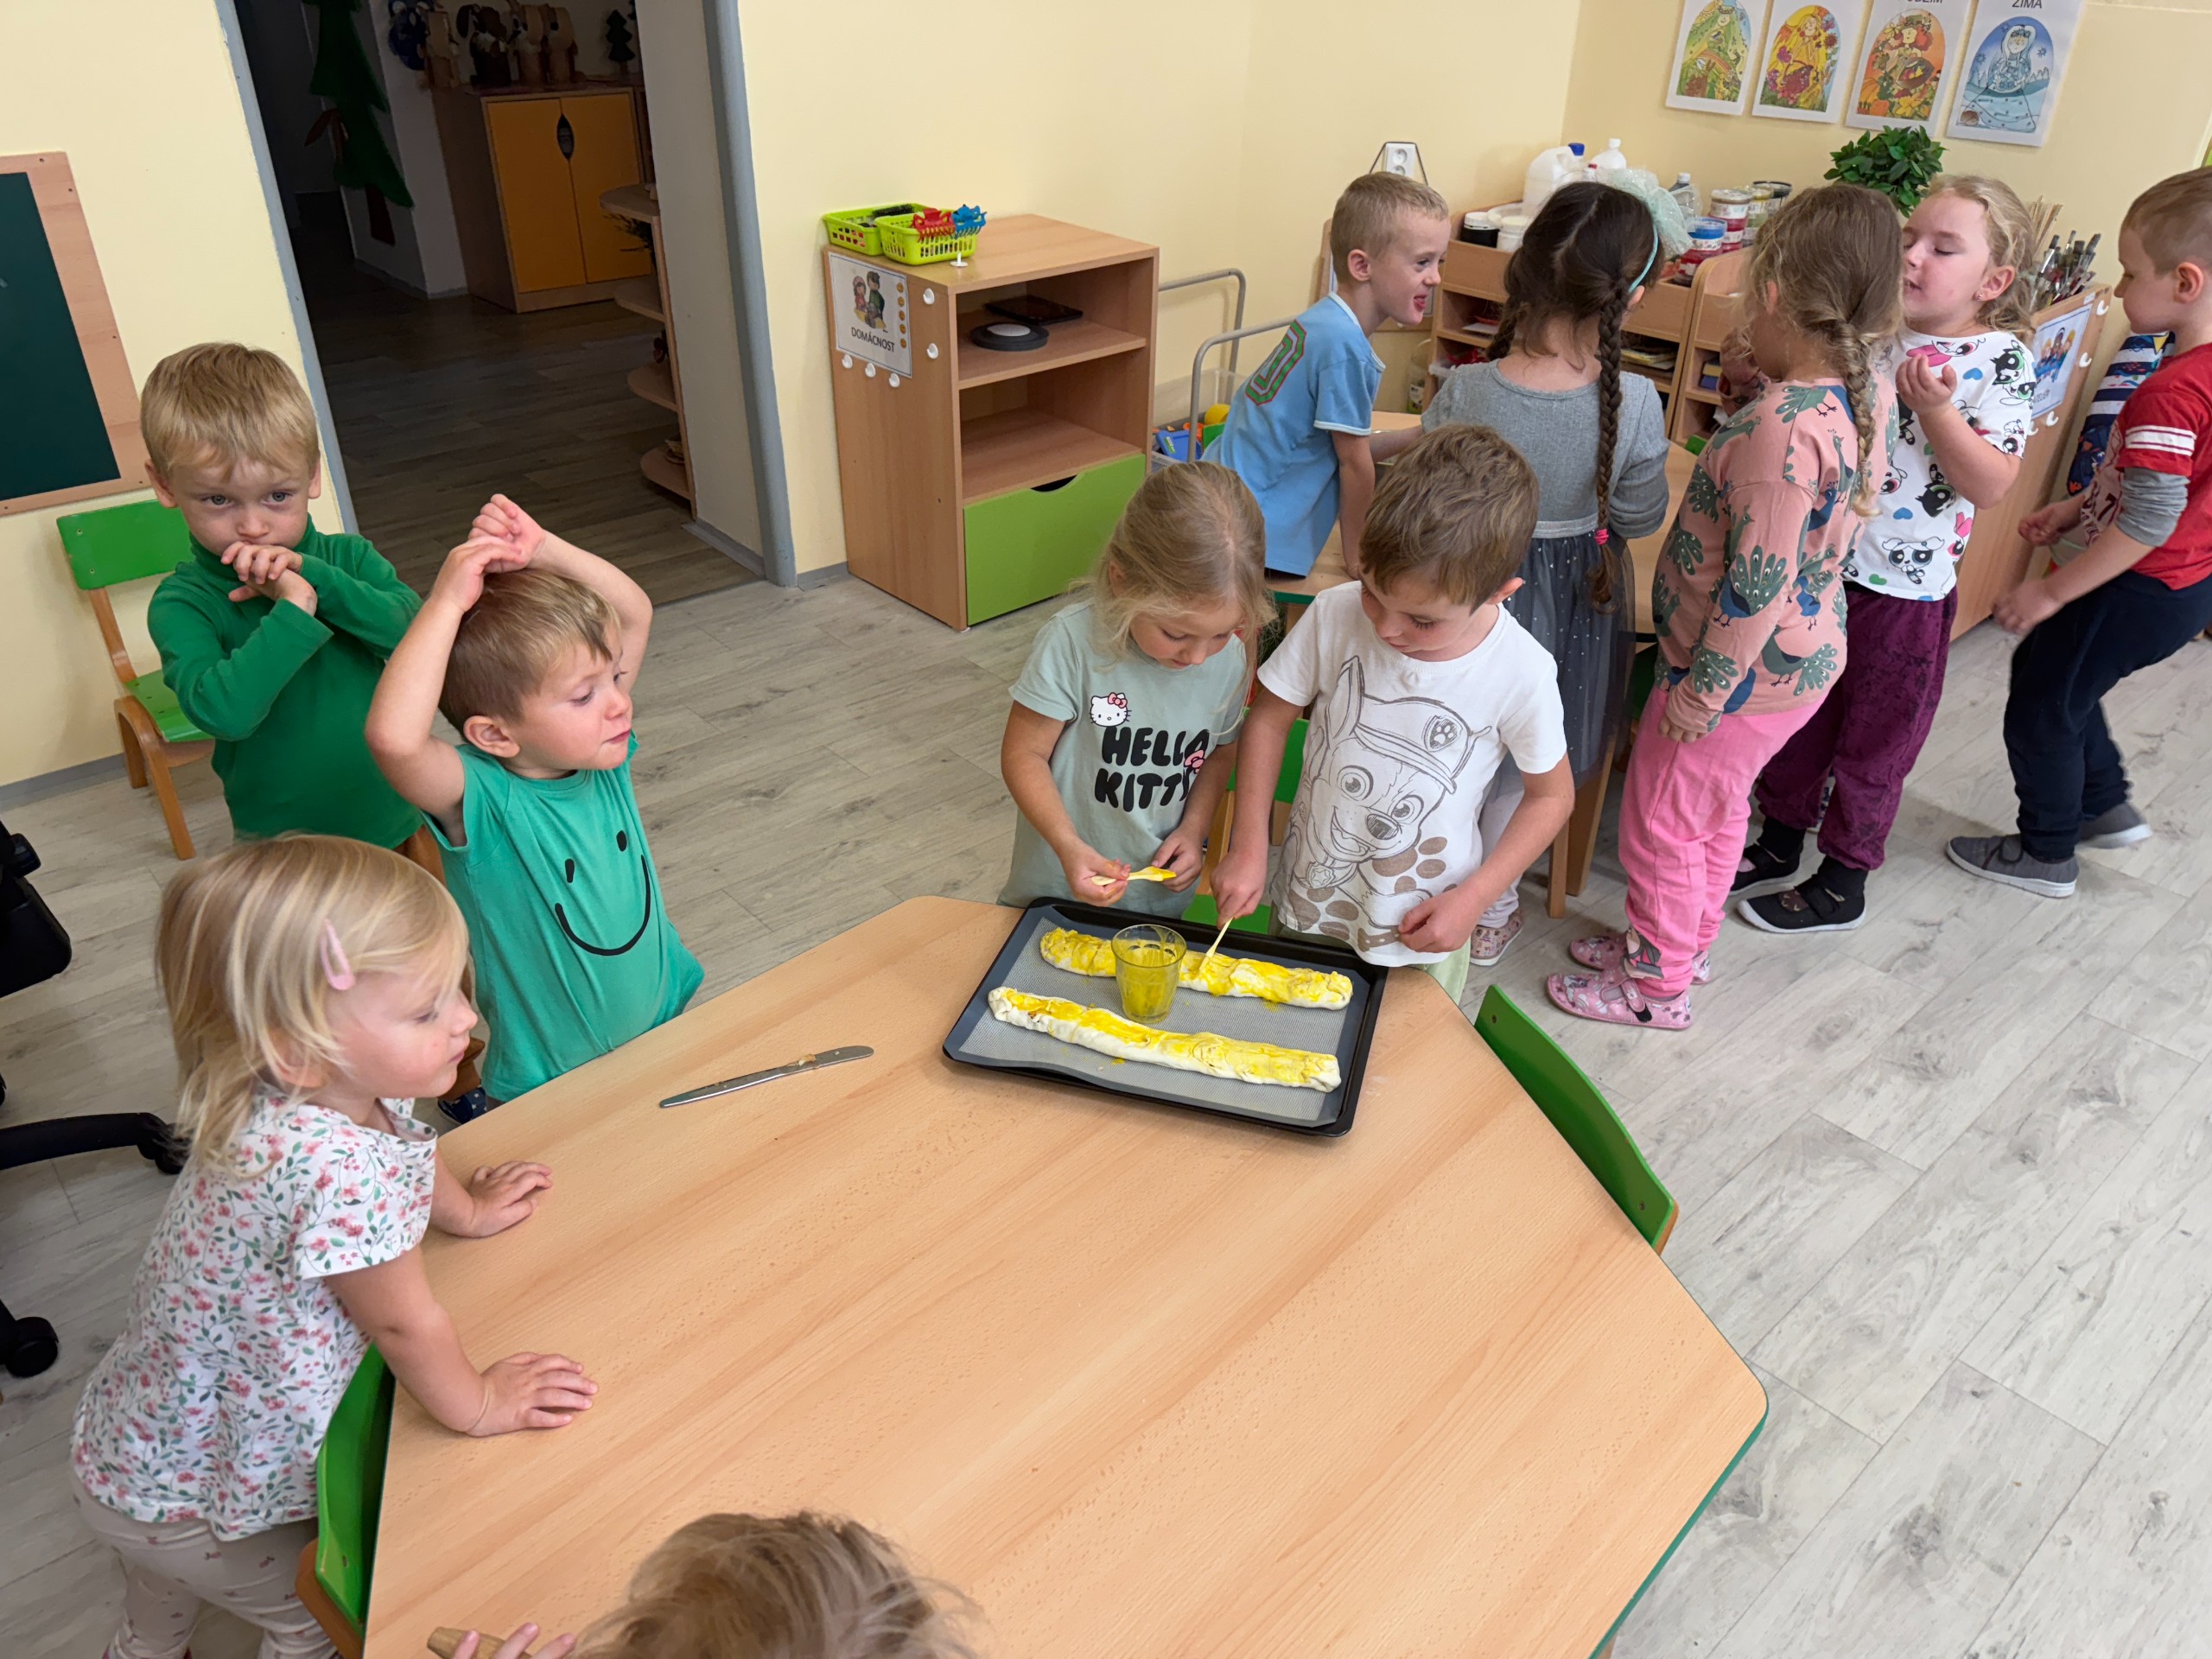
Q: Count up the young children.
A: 11